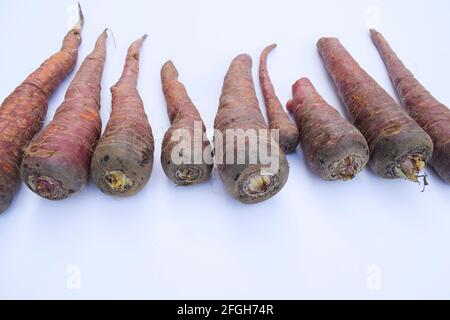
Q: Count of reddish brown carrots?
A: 9